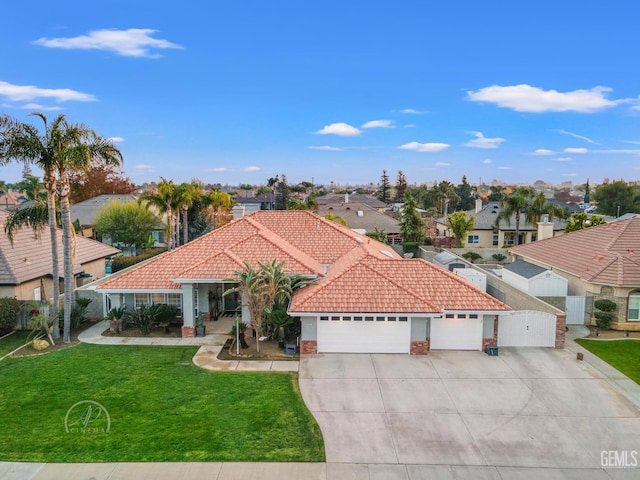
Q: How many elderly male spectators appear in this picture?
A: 0